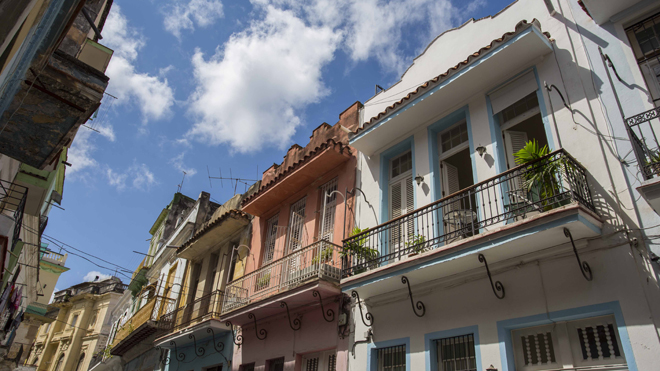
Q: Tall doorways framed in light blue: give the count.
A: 3